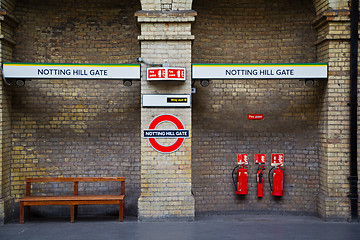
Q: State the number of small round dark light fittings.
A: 4